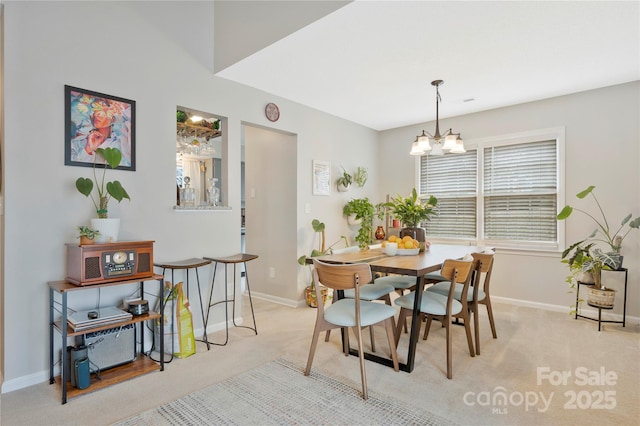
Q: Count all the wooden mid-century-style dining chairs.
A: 6